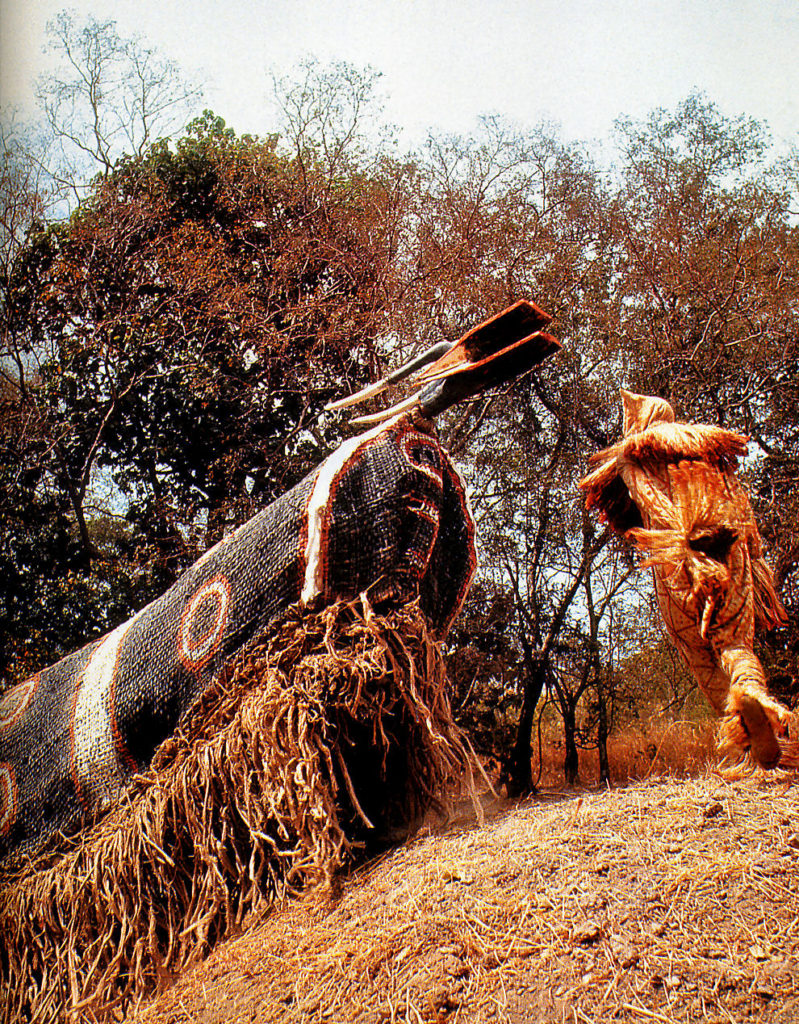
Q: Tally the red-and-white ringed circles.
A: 3